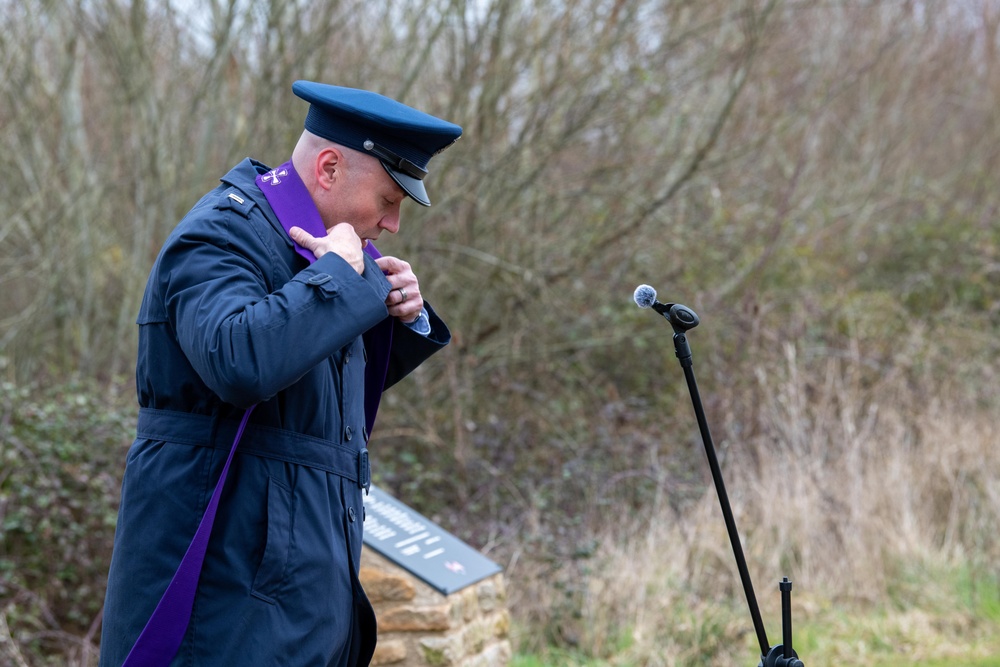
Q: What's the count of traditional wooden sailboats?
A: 0